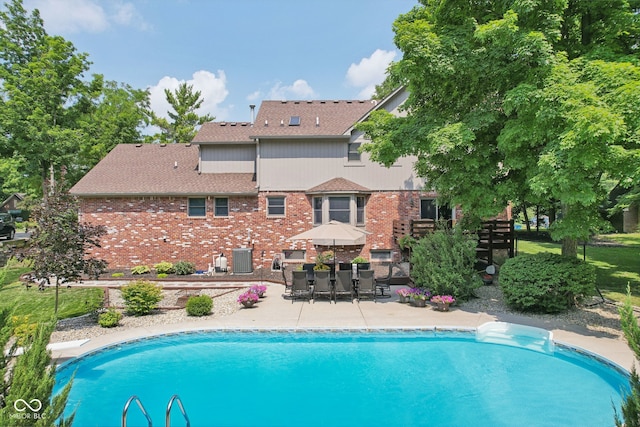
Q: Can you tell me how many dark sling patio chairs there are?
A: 10